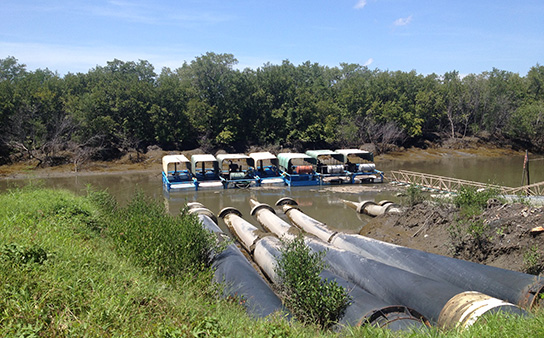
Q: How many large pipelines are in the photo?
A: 4